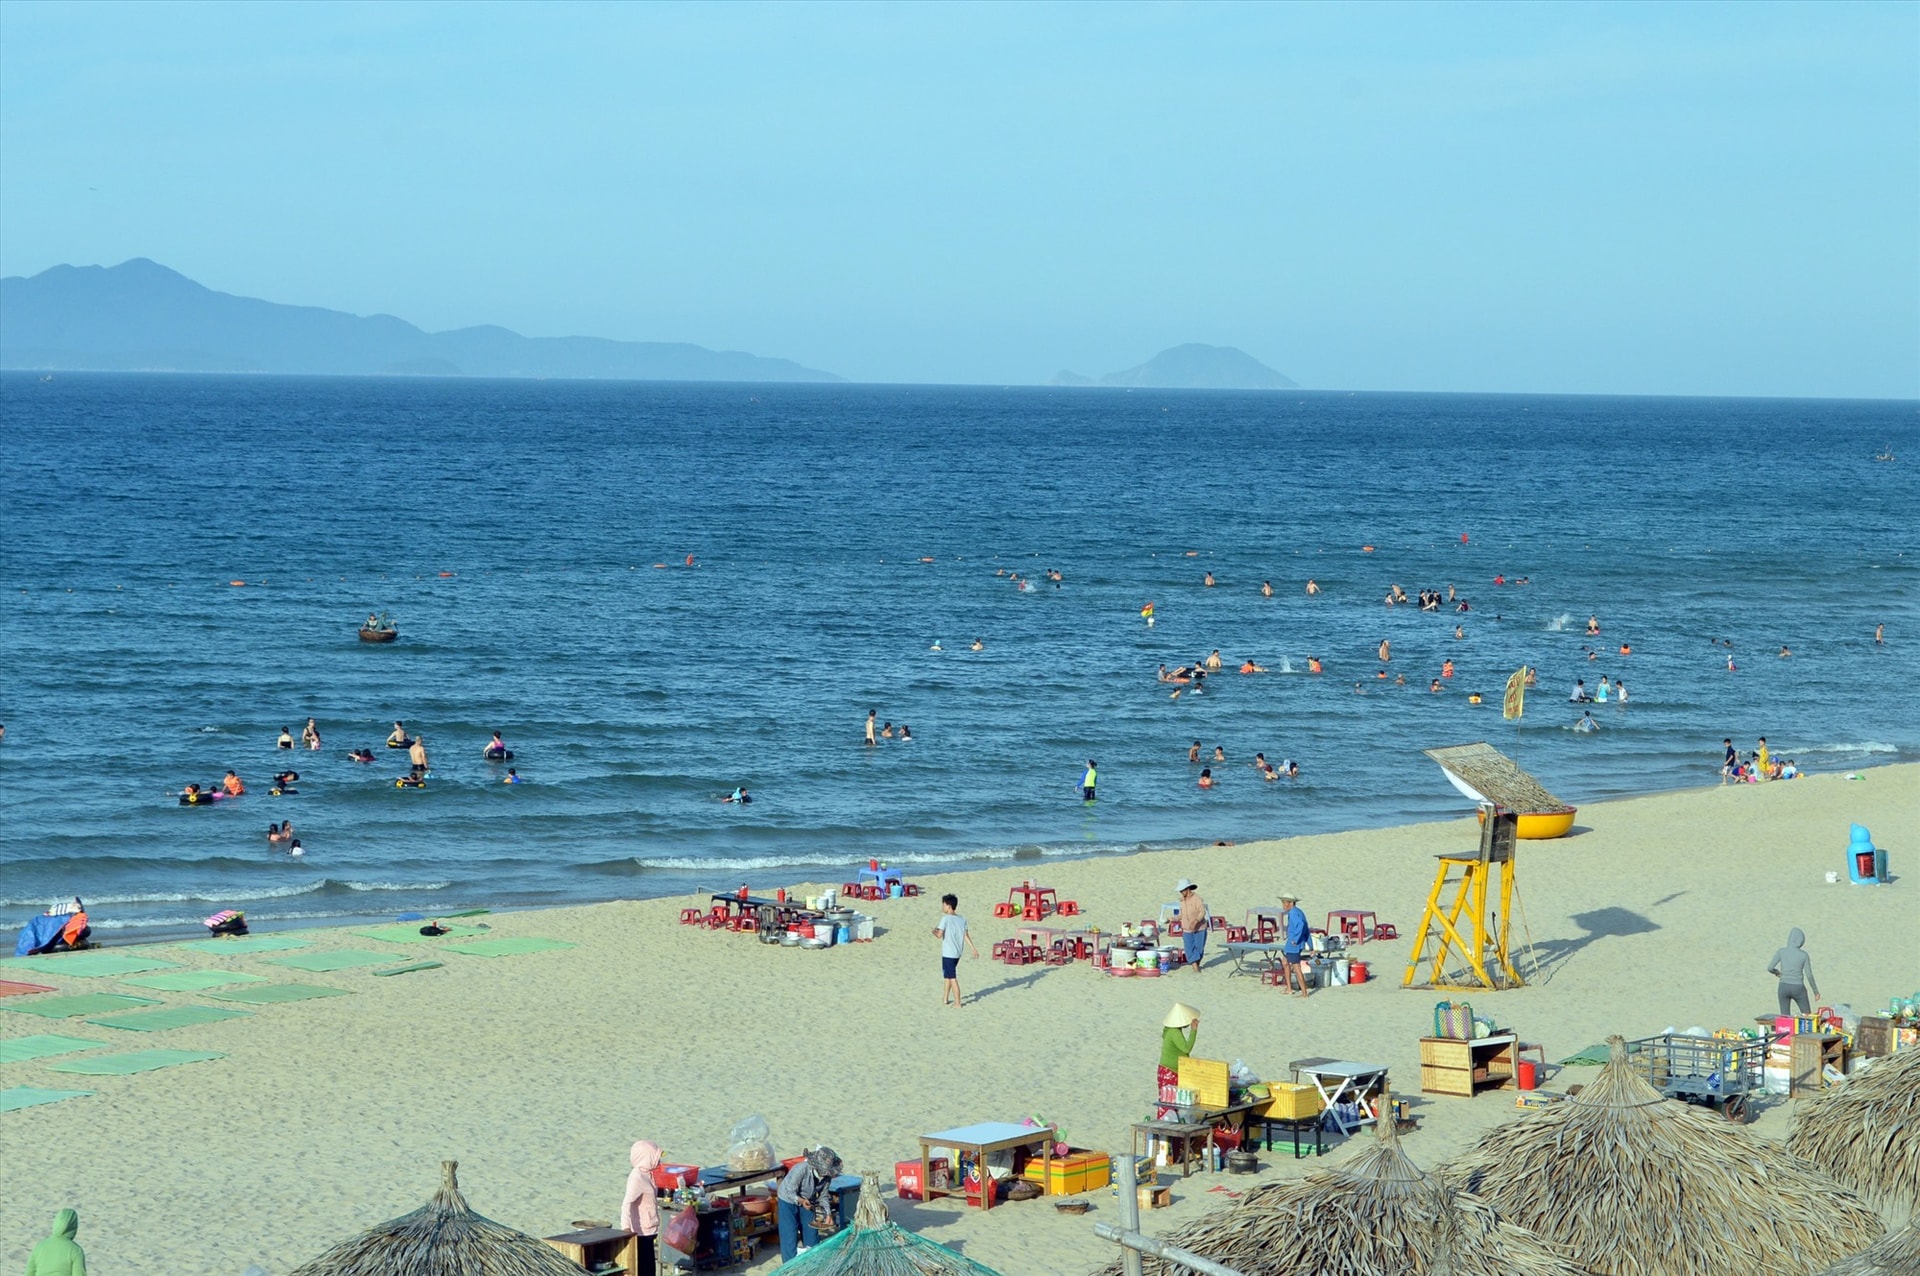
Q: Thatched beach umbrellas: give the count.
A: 6